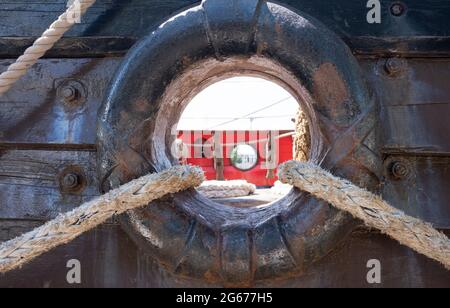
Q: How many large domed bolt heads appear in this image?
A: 4